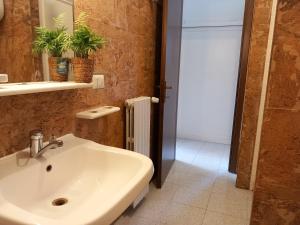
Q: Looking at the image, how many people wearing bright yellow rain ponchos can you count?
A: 0